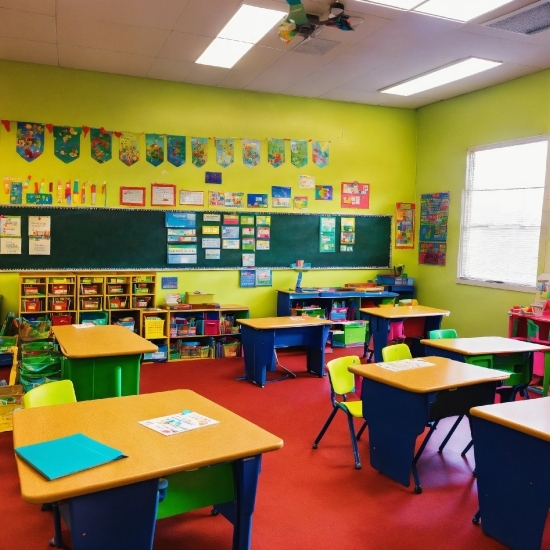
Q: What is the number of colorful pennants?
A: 12